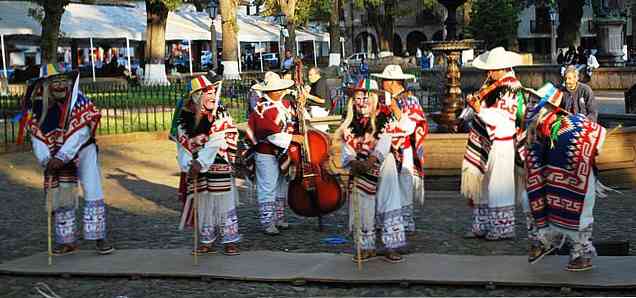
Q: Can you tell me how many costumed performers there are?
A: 7